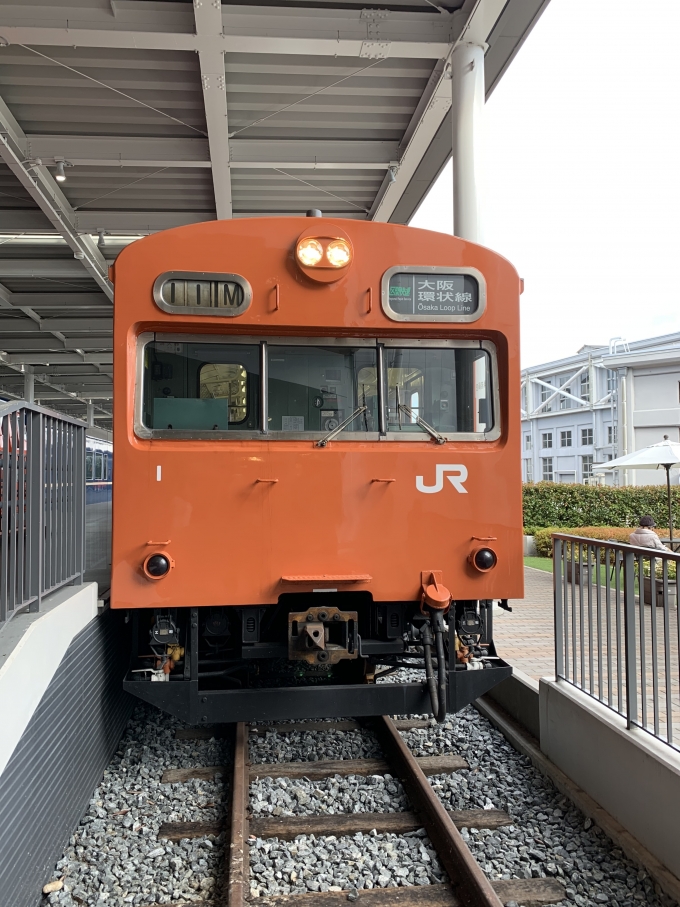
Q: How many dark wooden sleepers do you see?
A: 4